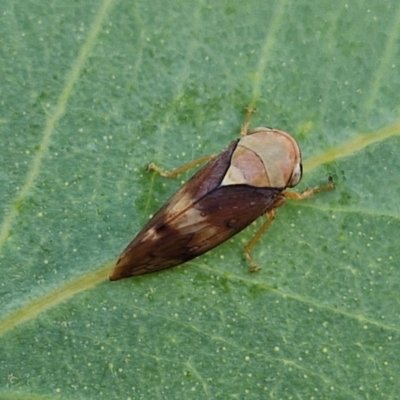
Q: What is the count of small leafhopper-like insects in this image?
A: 1